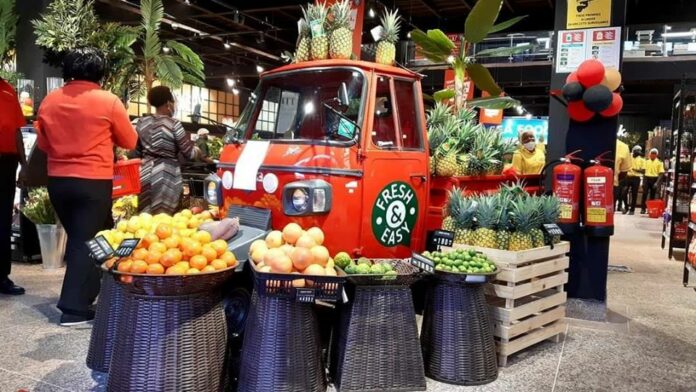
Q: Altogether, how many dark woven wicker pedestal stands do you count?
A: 5